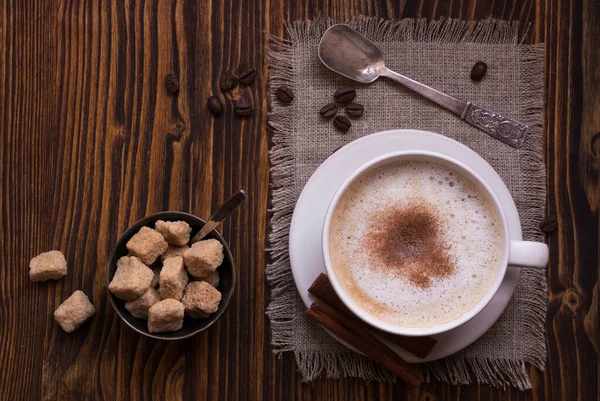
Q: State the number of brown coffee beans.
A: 12